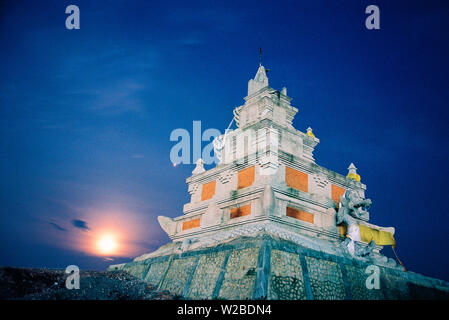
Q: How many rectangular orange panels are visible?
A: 7